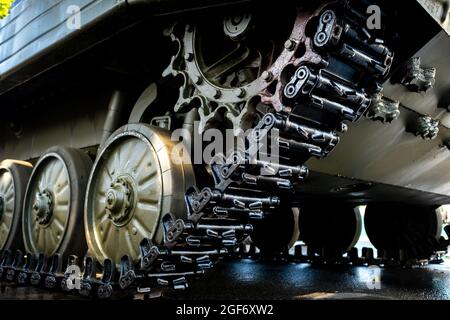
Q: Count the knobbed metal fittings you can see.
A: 3